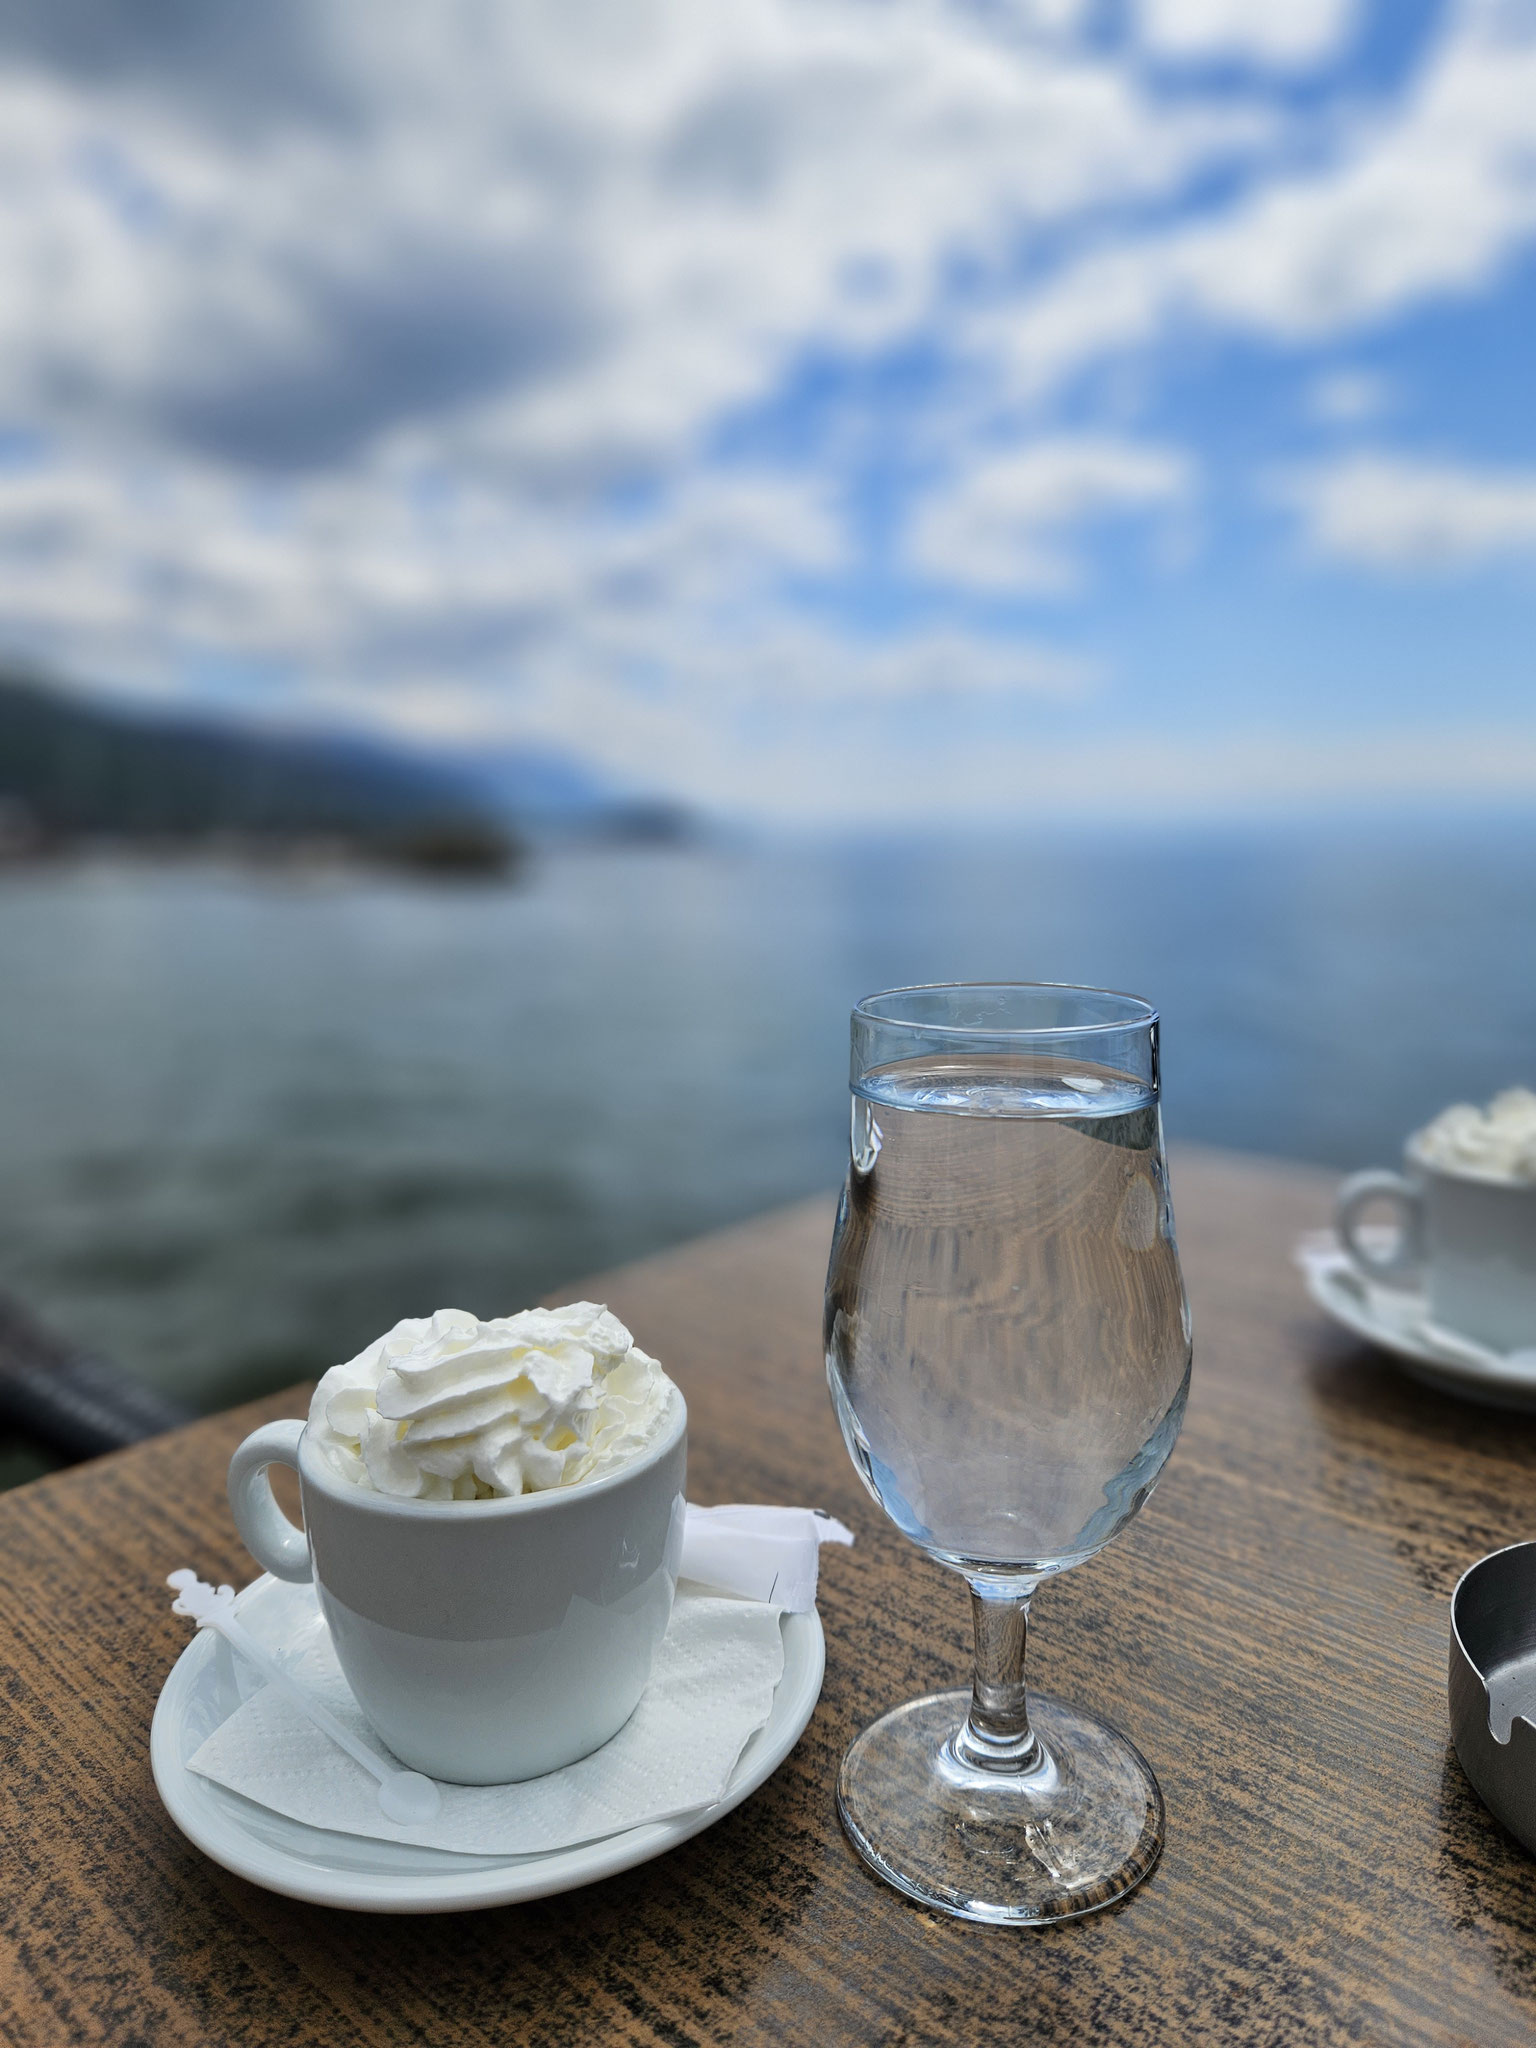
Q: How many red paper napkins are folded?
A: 0